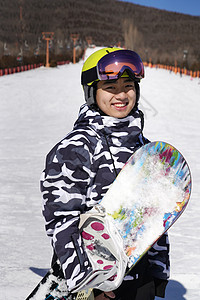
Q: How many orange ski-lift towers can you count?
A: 3